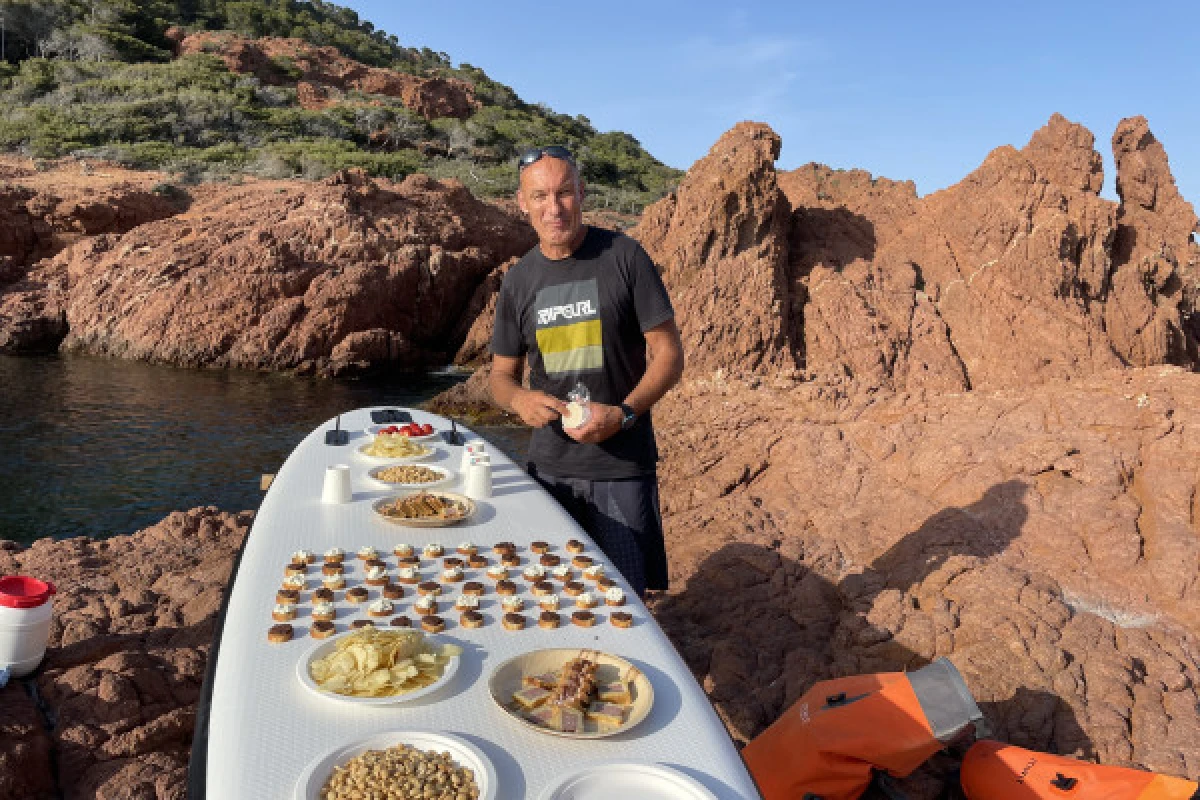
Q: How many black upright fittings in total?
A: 2